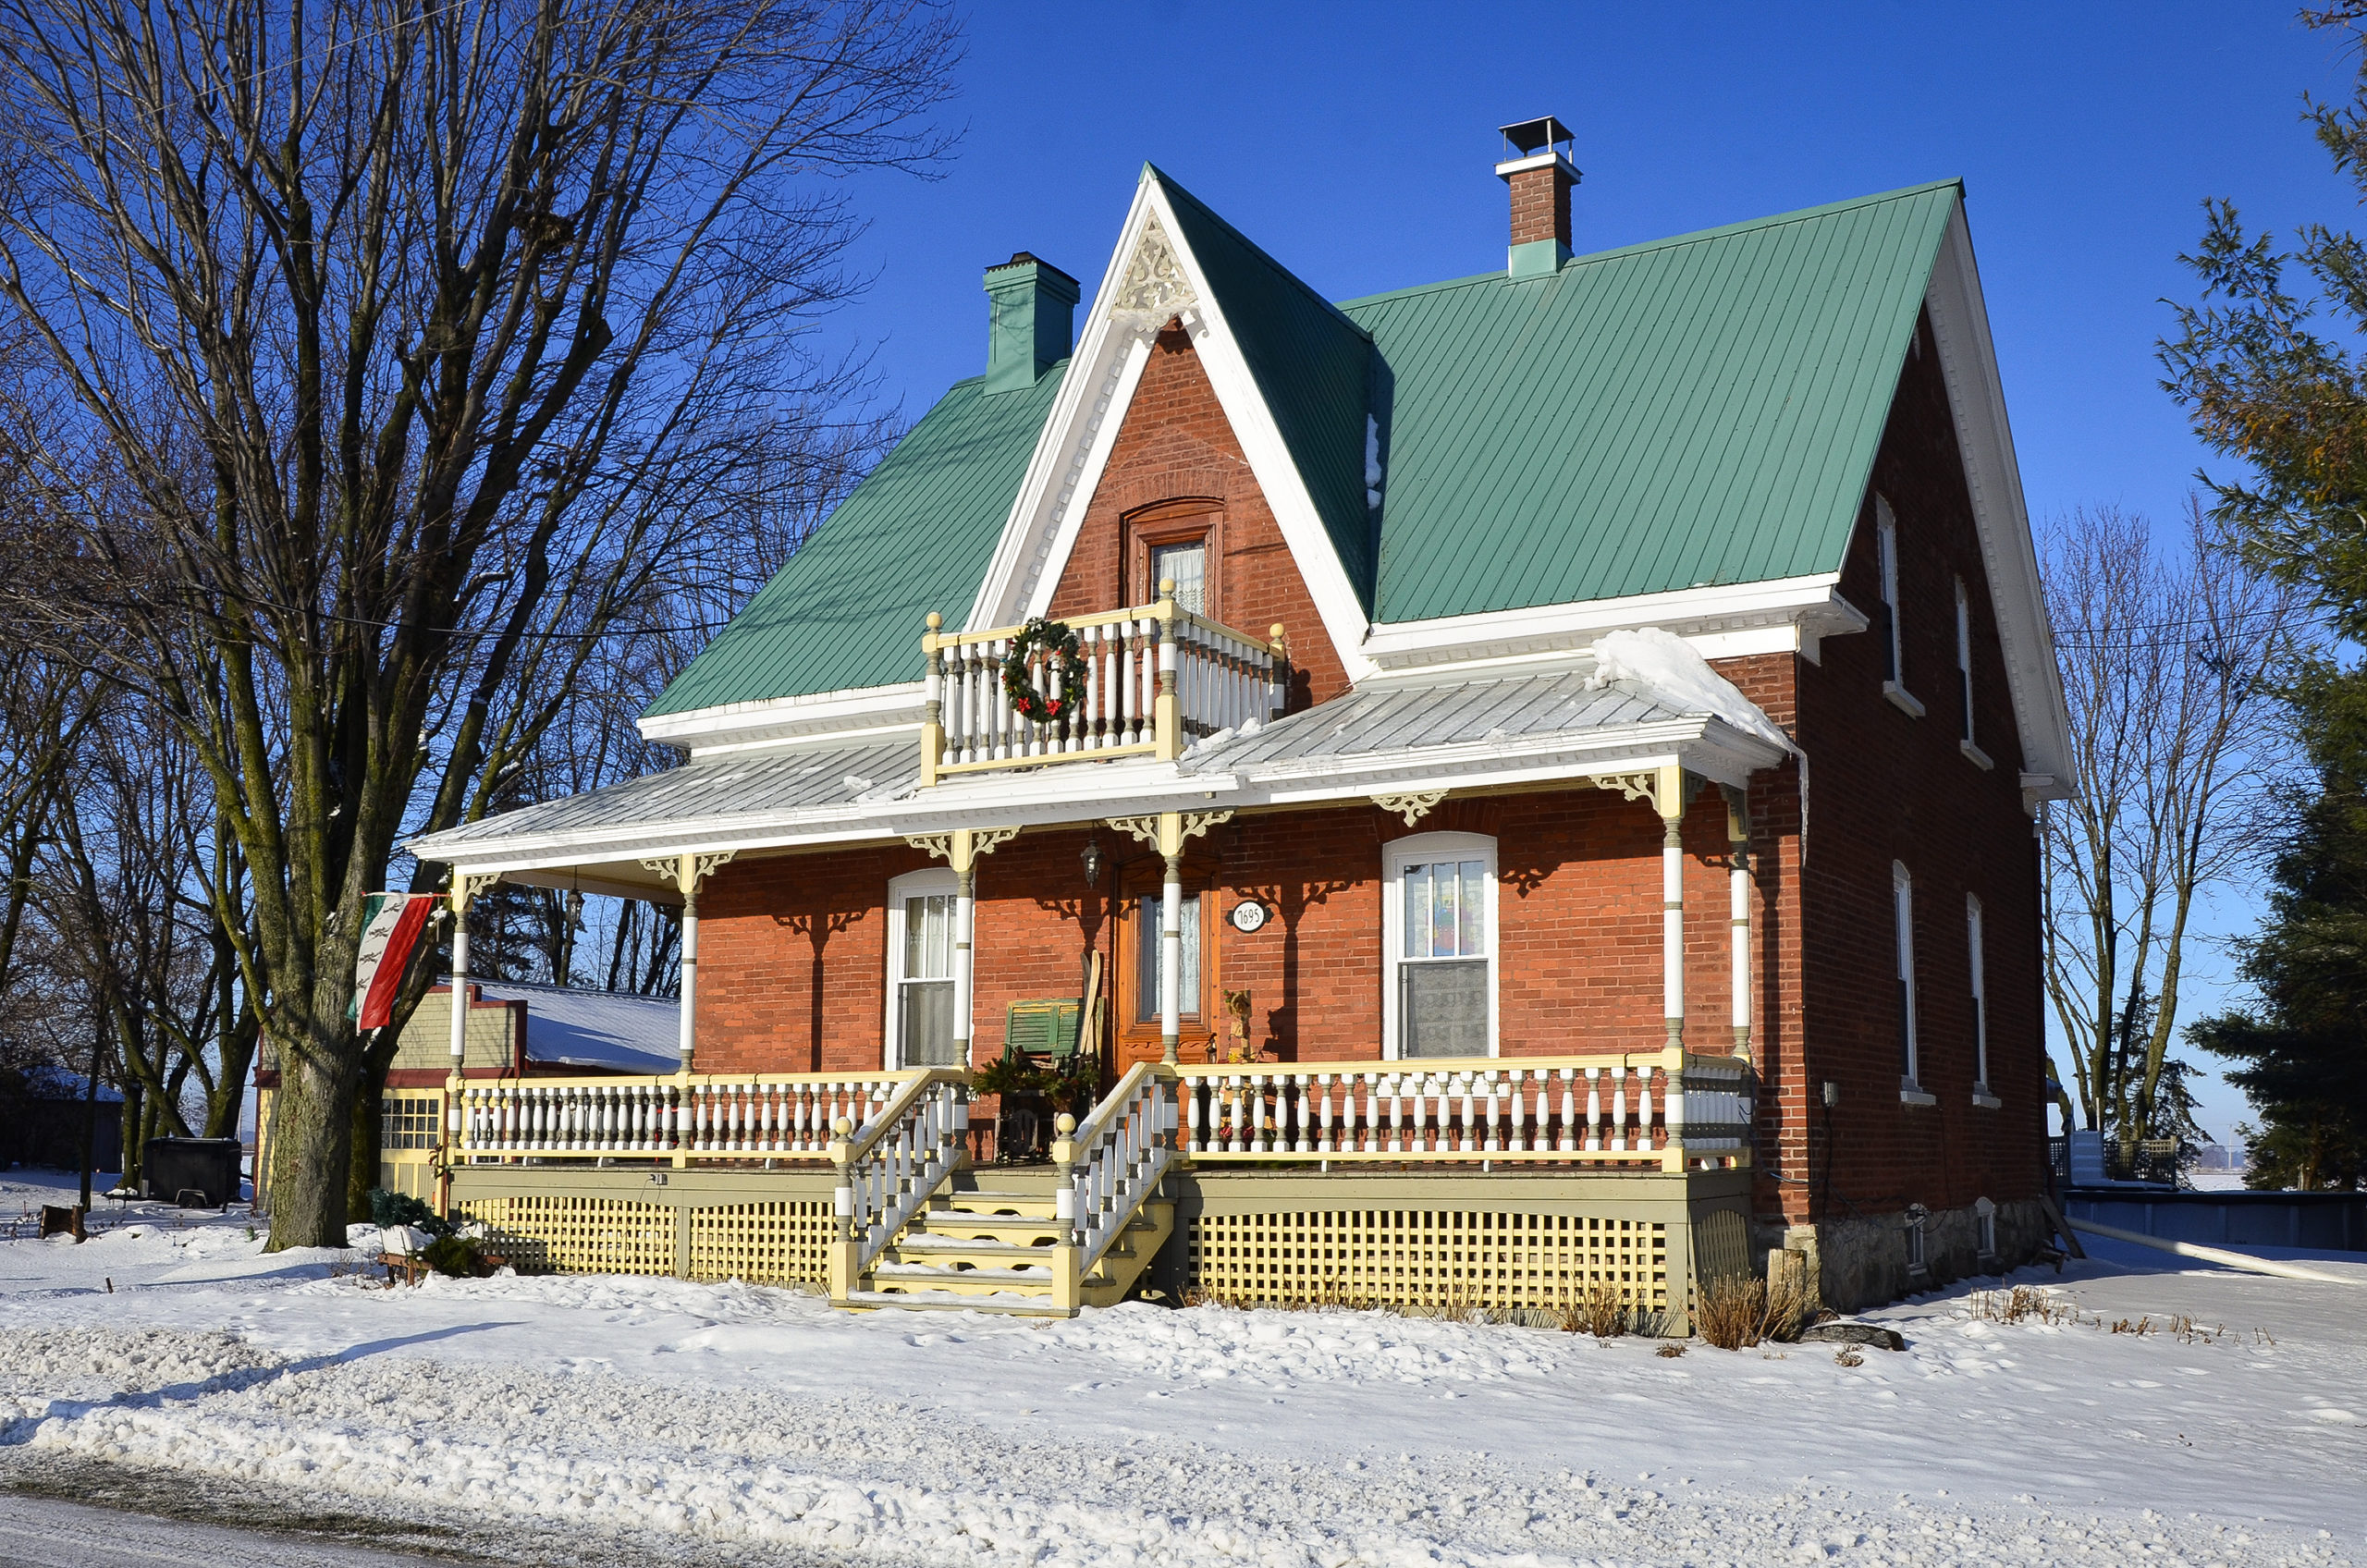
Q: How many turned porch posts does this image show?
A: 6